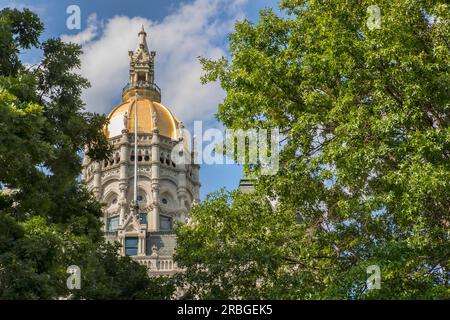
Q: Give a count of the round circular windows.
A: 3